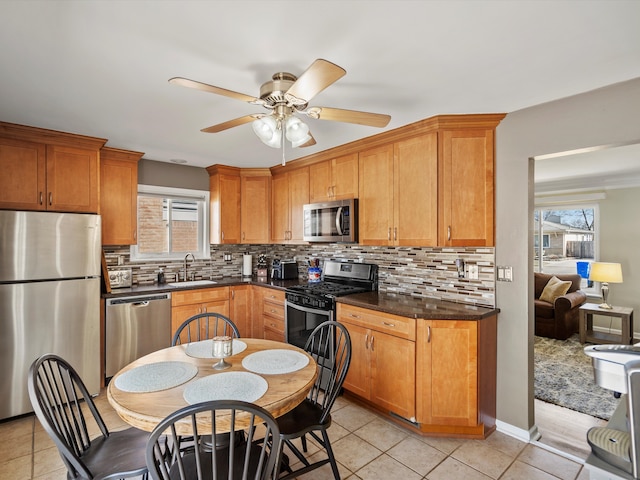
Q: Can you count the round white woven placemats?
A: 4